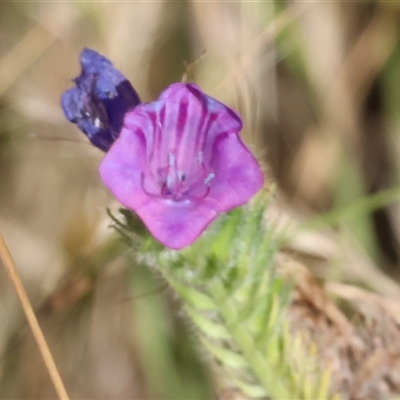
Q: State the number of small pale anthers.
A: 5